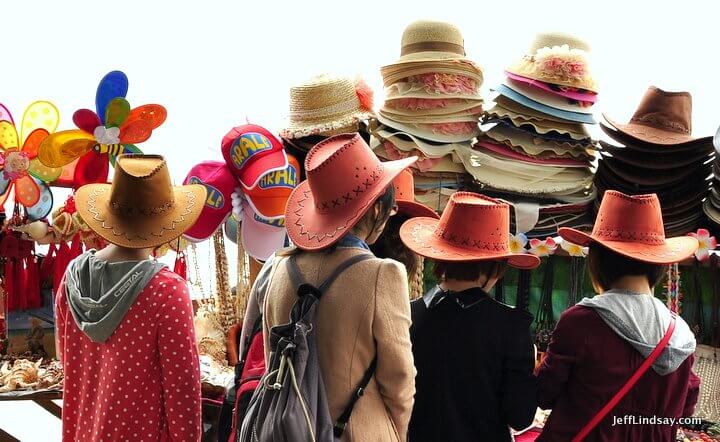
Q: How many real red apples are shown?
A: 0